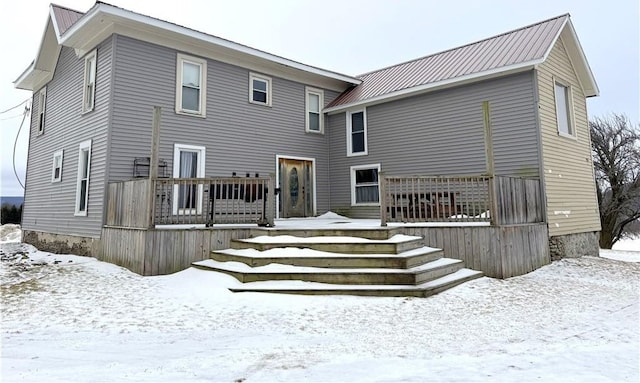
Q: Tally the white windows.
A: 11